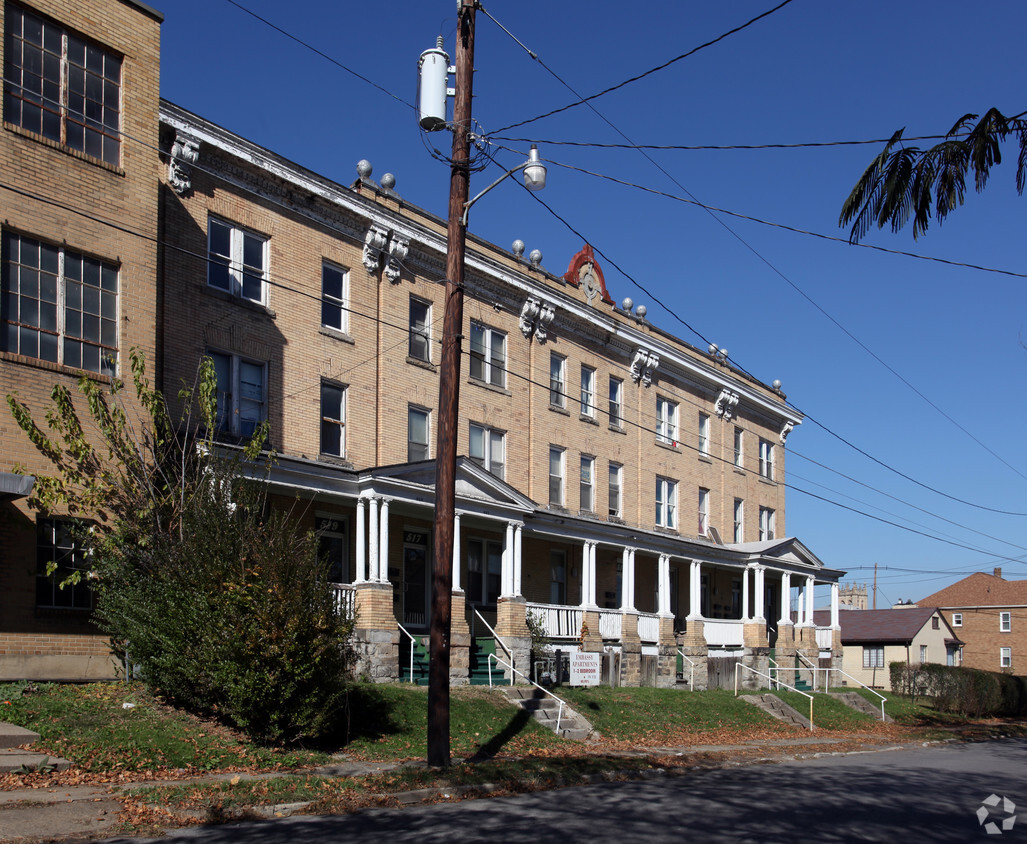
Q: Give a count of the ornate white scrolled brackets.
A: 10